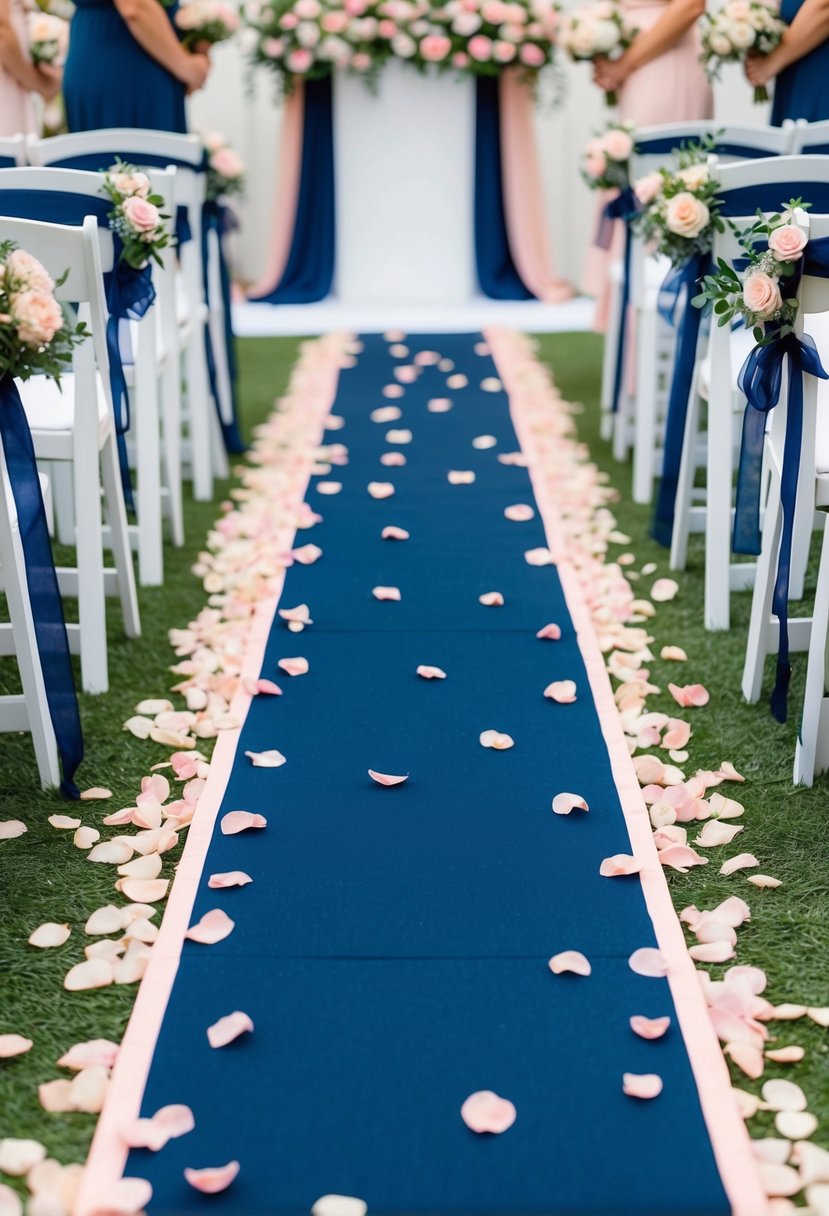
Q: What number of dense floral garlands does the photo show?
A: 1